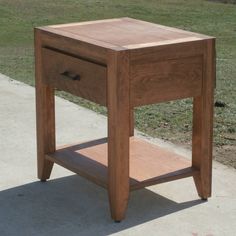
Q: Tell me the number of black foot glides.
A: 3